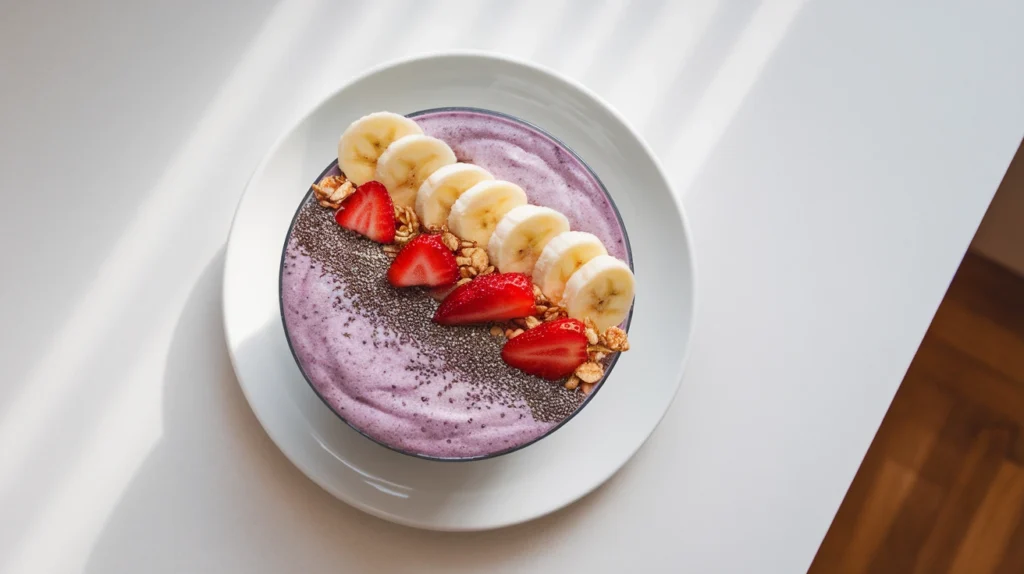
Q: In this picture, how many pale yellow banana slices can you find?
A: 7